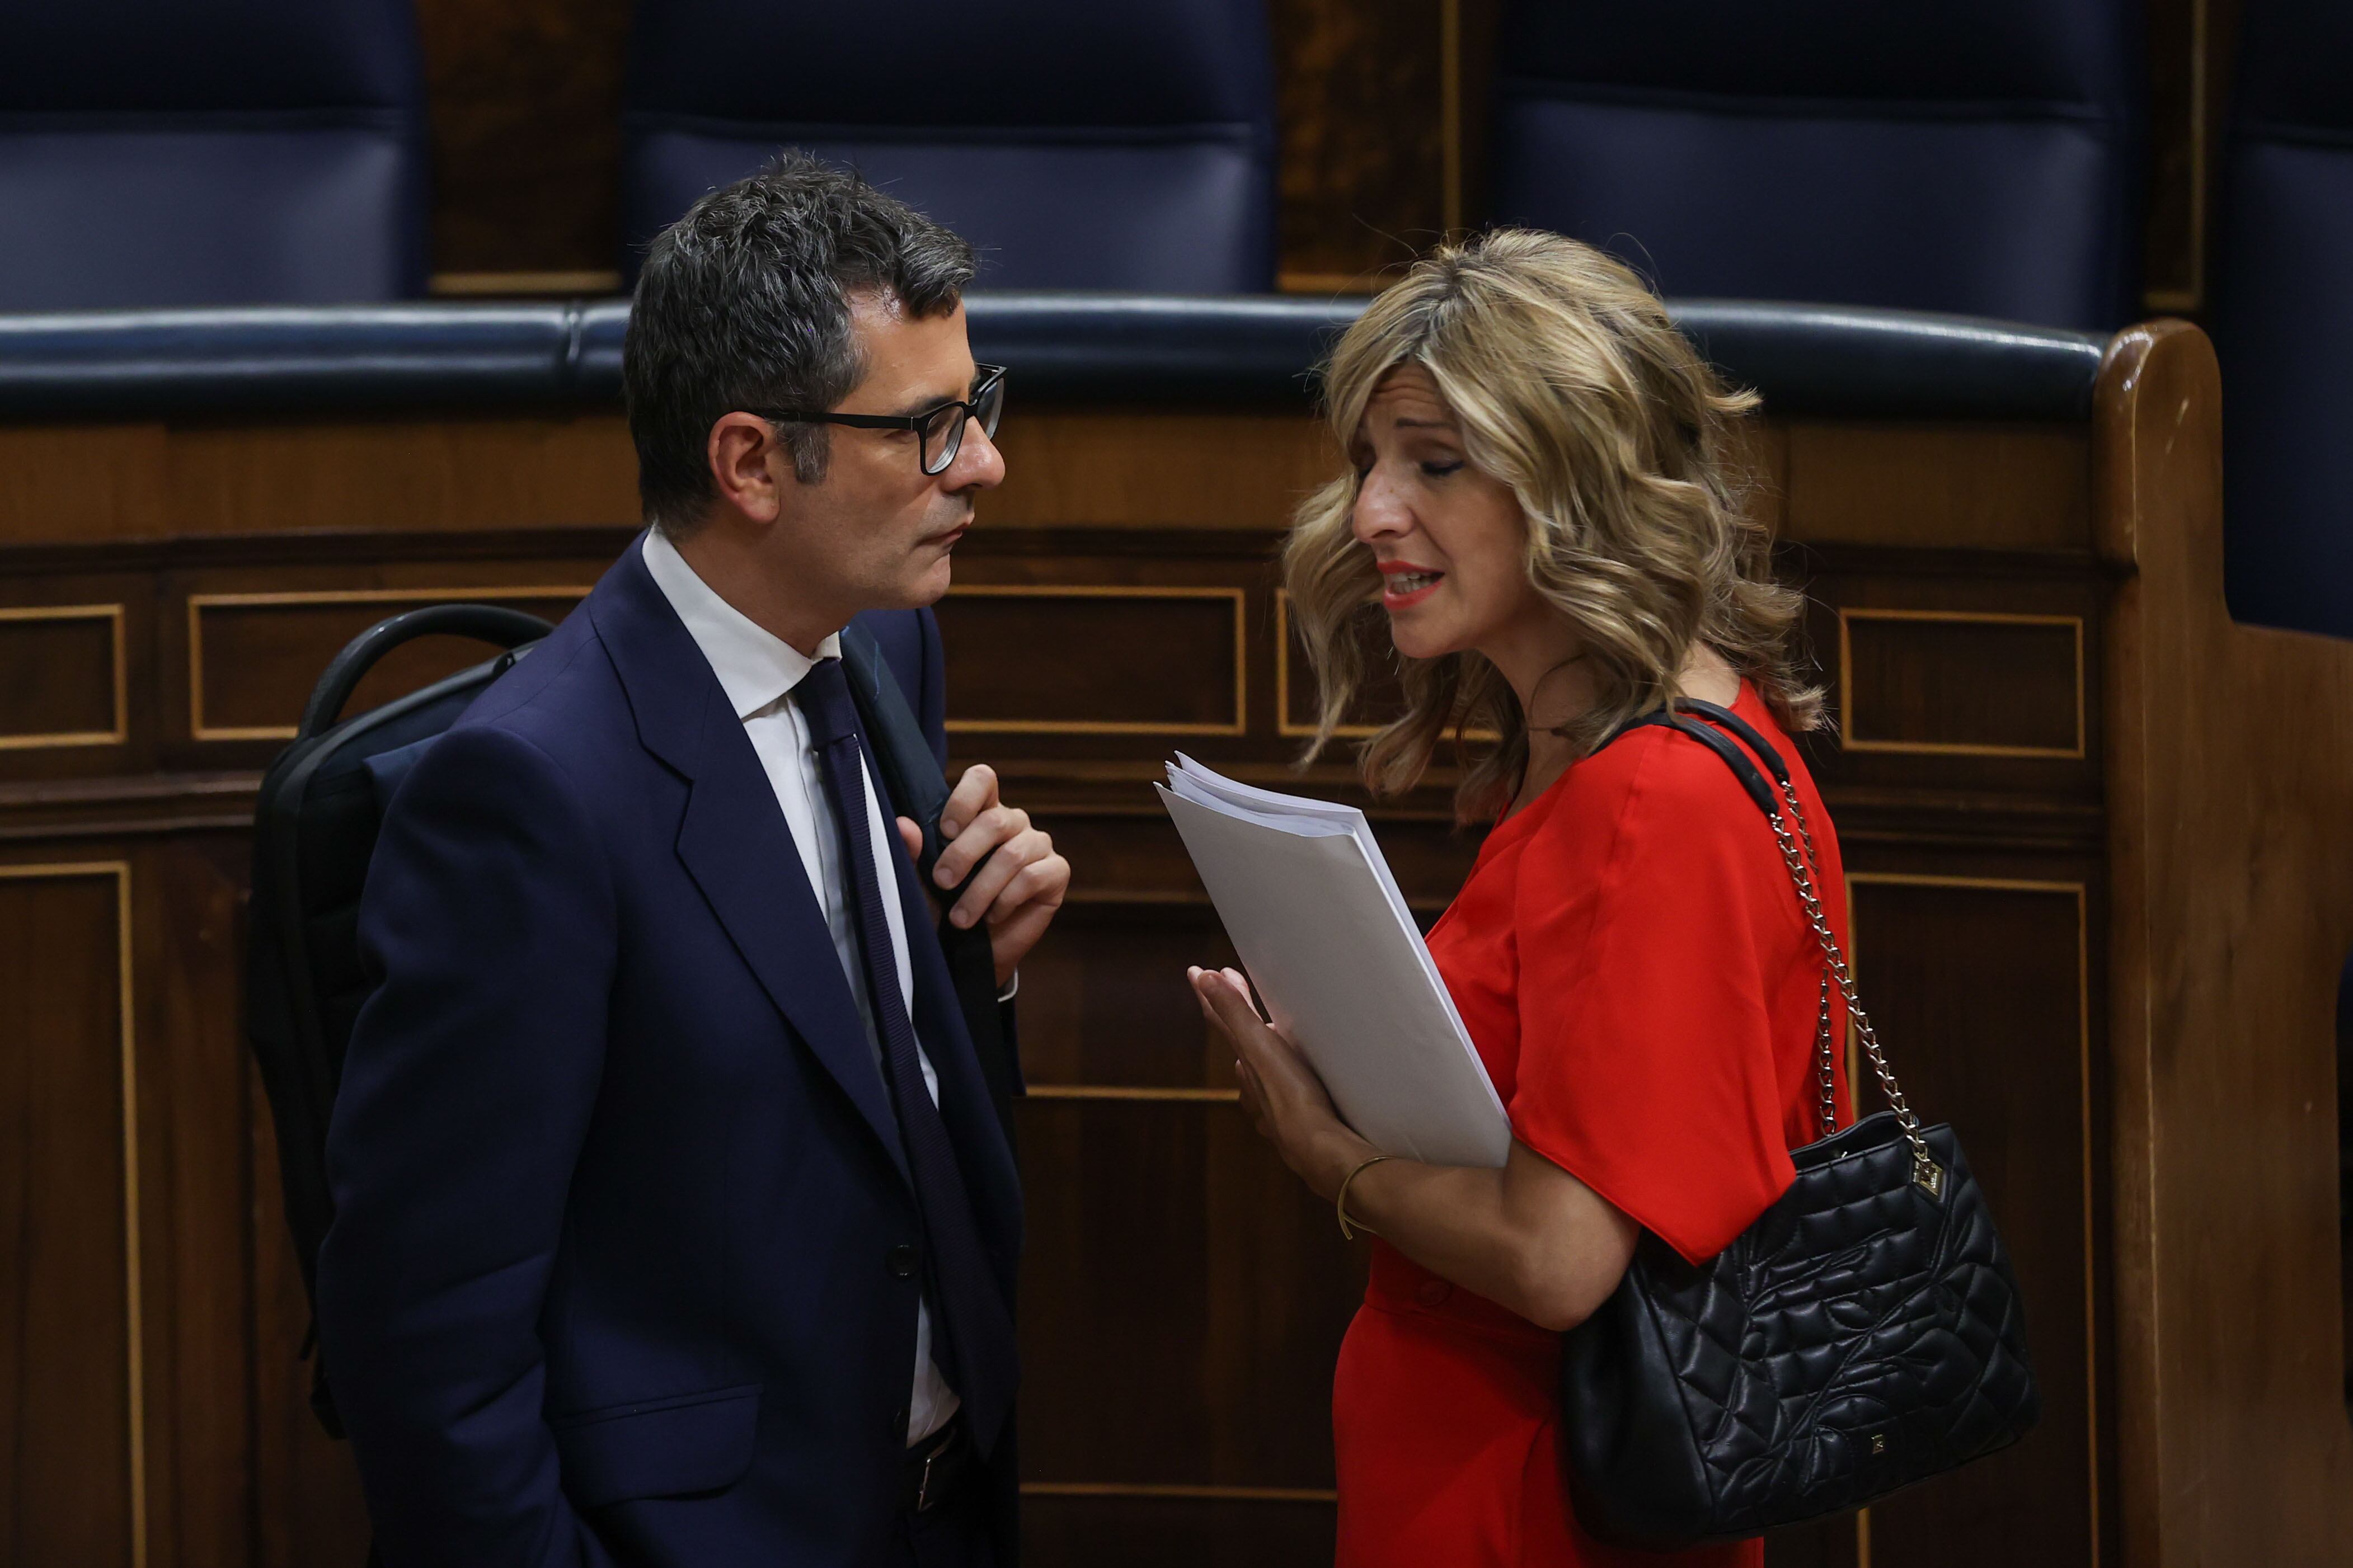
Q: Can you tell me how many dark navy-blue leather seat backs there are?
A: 4